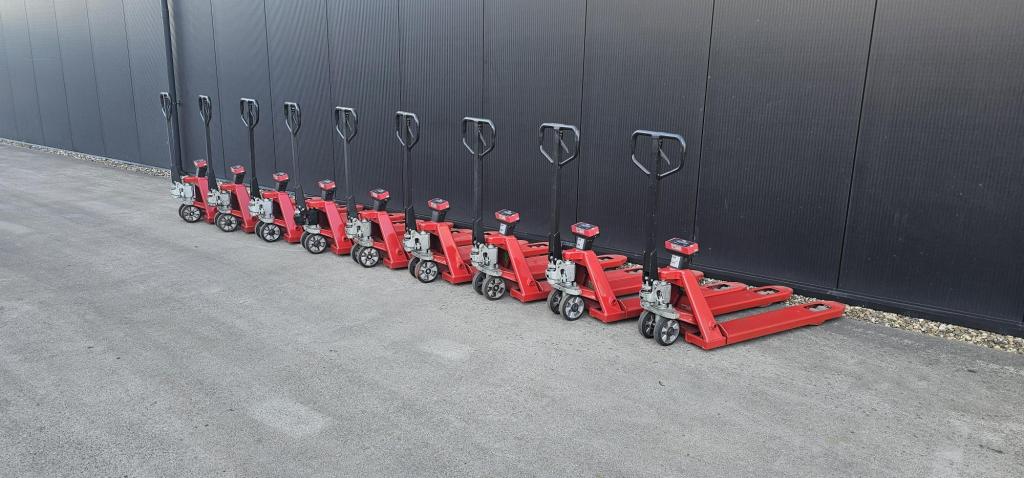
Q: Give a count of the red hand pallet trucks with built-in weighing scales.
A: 9